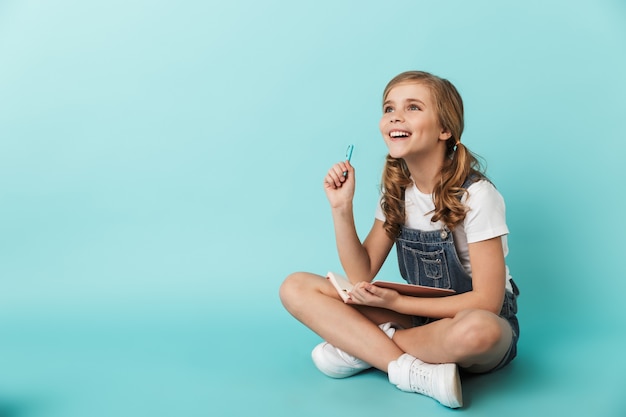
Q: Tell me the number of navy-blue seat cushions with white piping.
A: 0